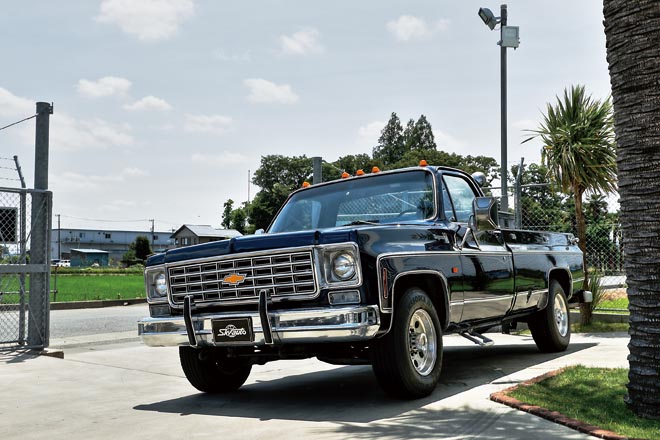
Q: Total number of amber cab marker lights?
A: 5